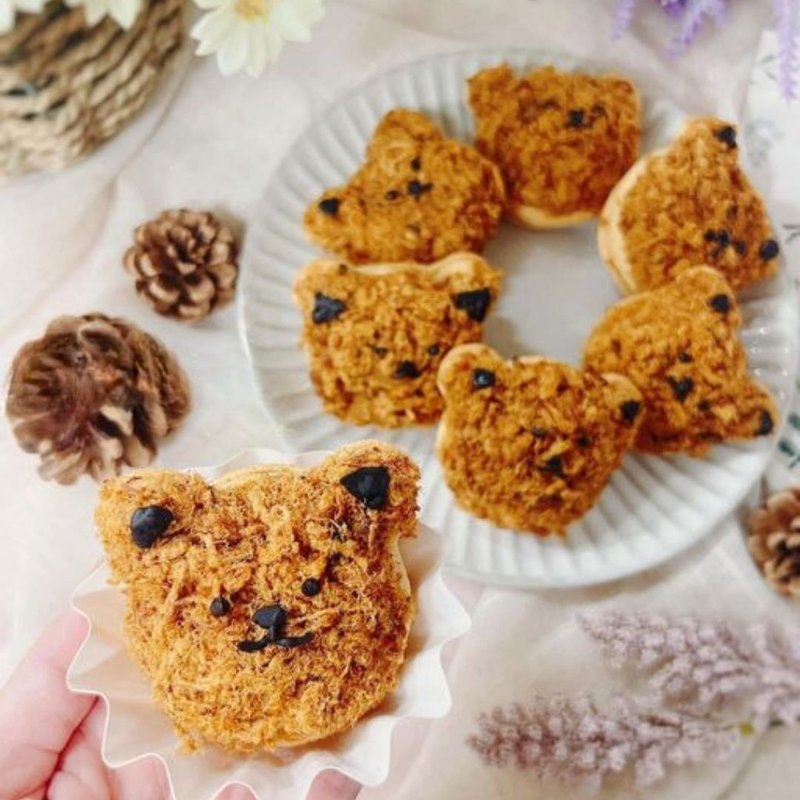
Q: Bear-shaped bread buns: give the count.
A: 7